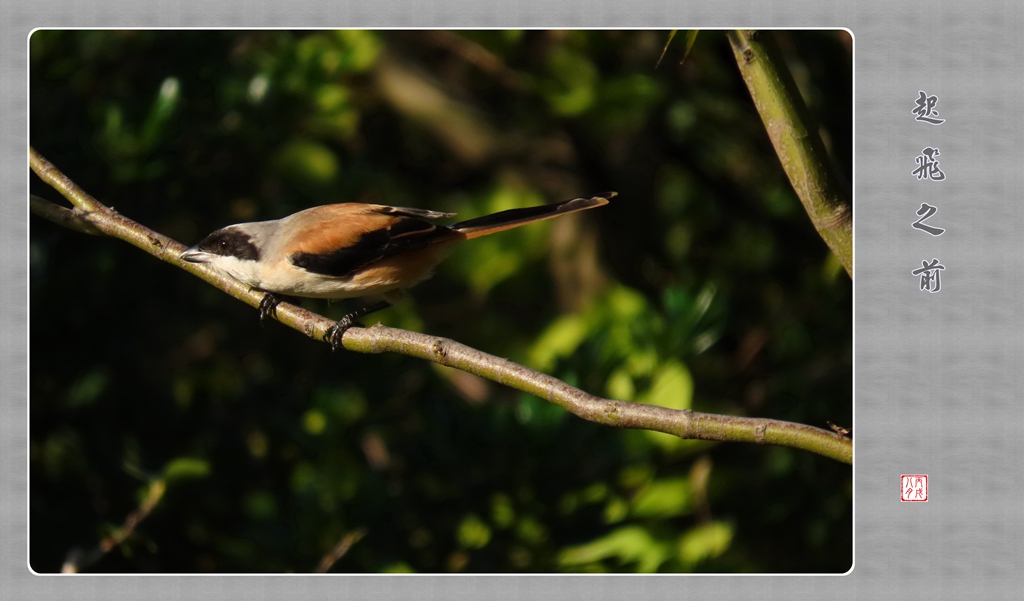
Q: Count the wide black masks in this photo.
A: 1